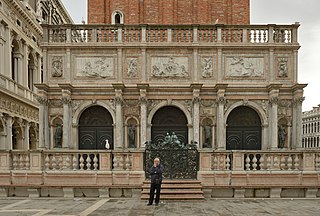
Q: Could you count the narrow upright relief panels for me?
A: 4